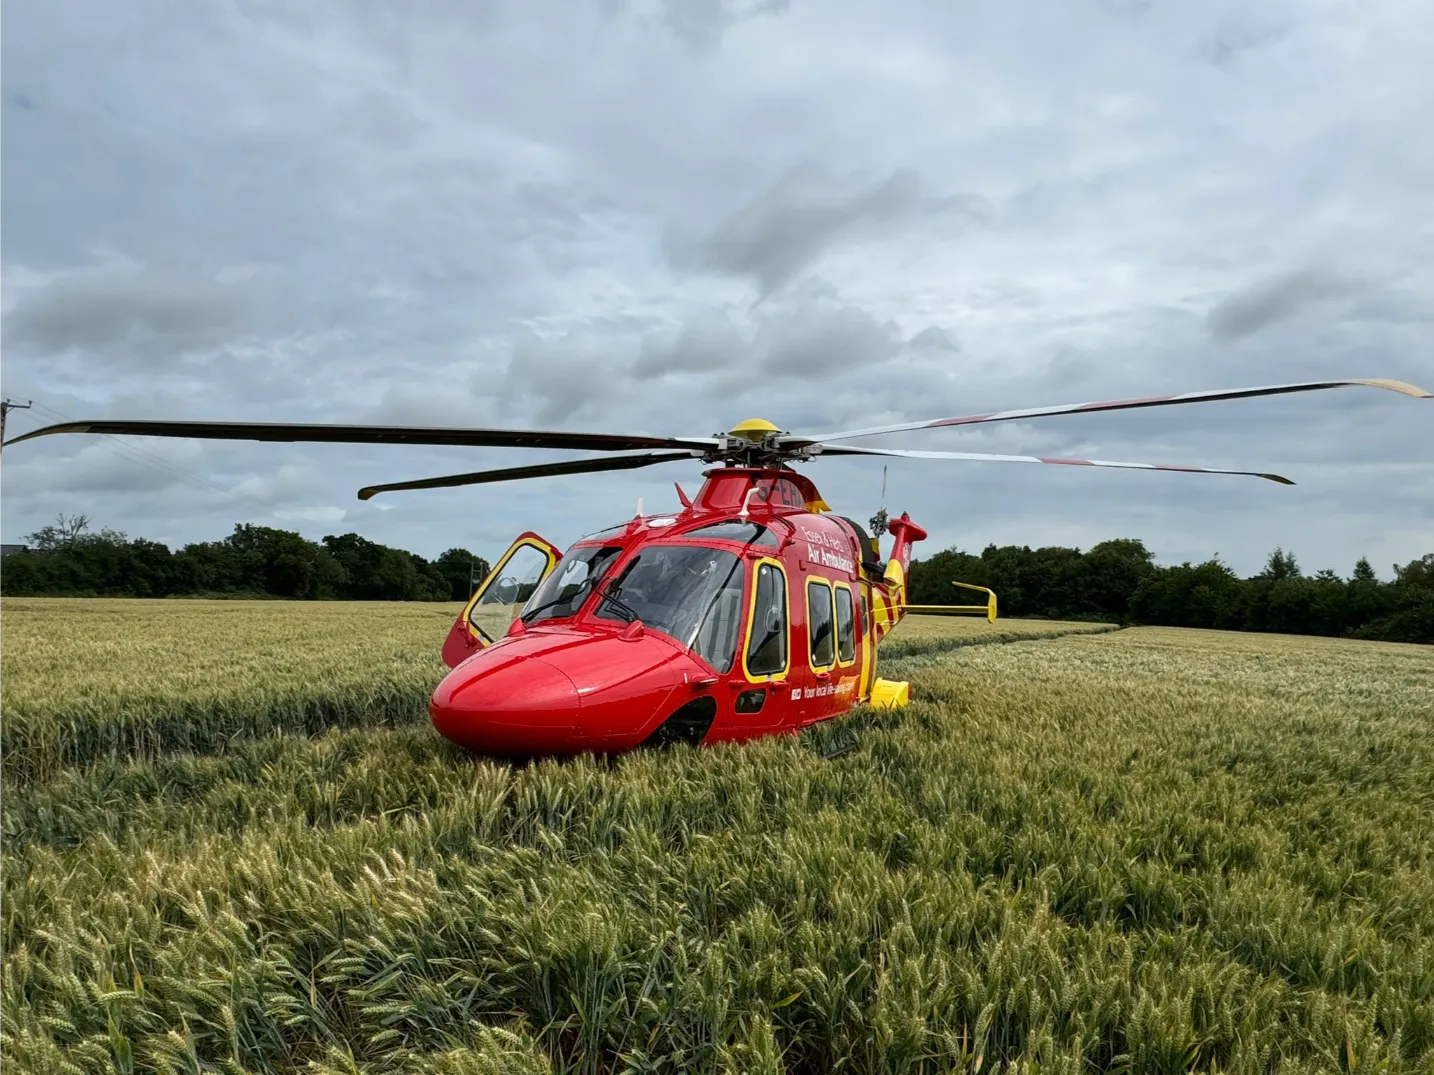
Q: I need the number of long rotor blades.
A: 4